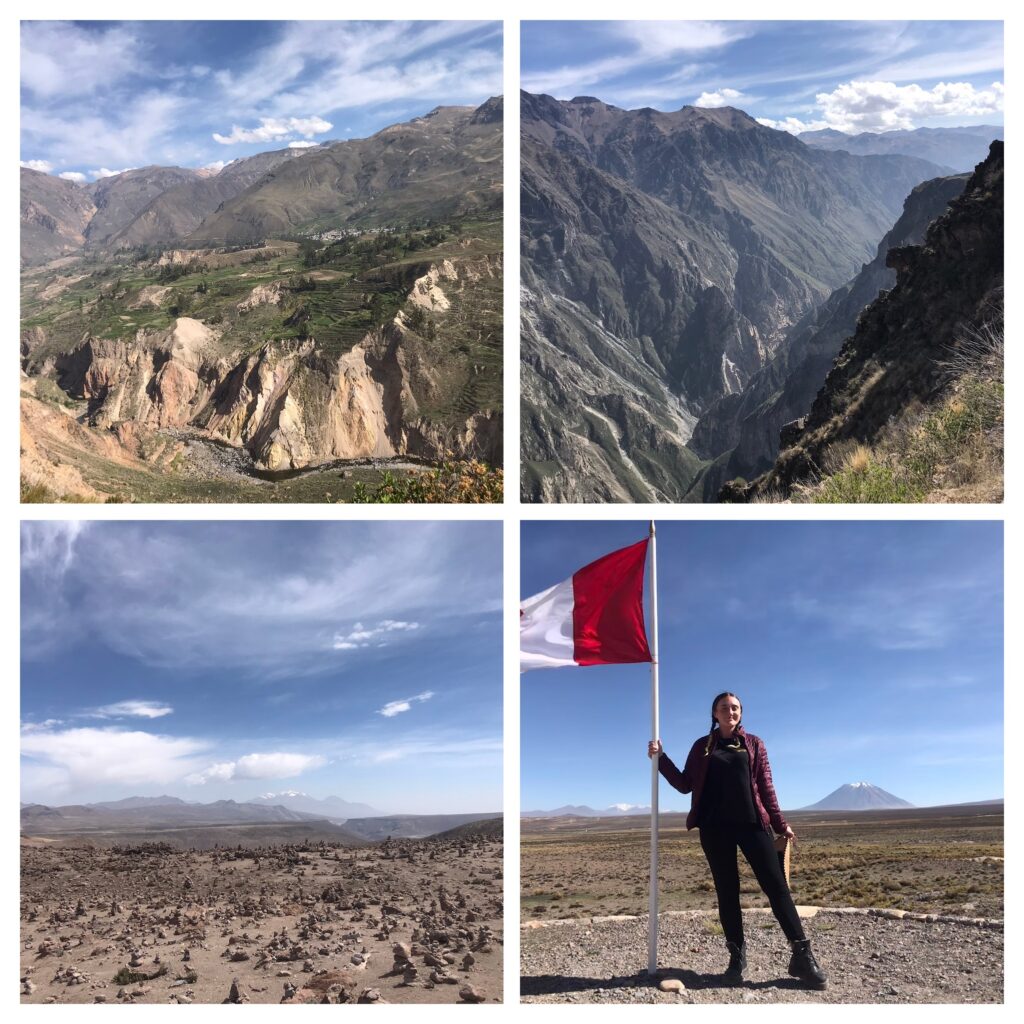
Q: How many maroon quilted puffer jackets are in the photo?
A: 1